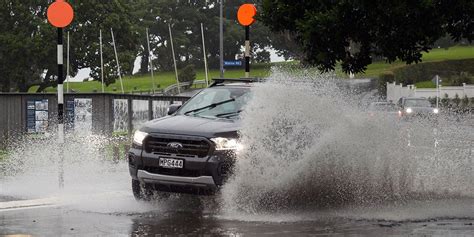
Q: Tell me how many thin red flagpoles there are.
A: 0